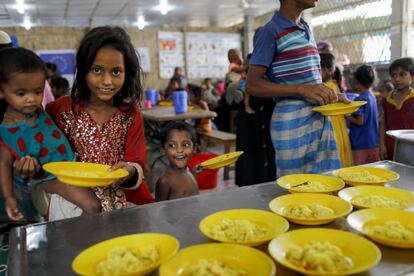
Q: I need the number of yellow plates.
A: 12